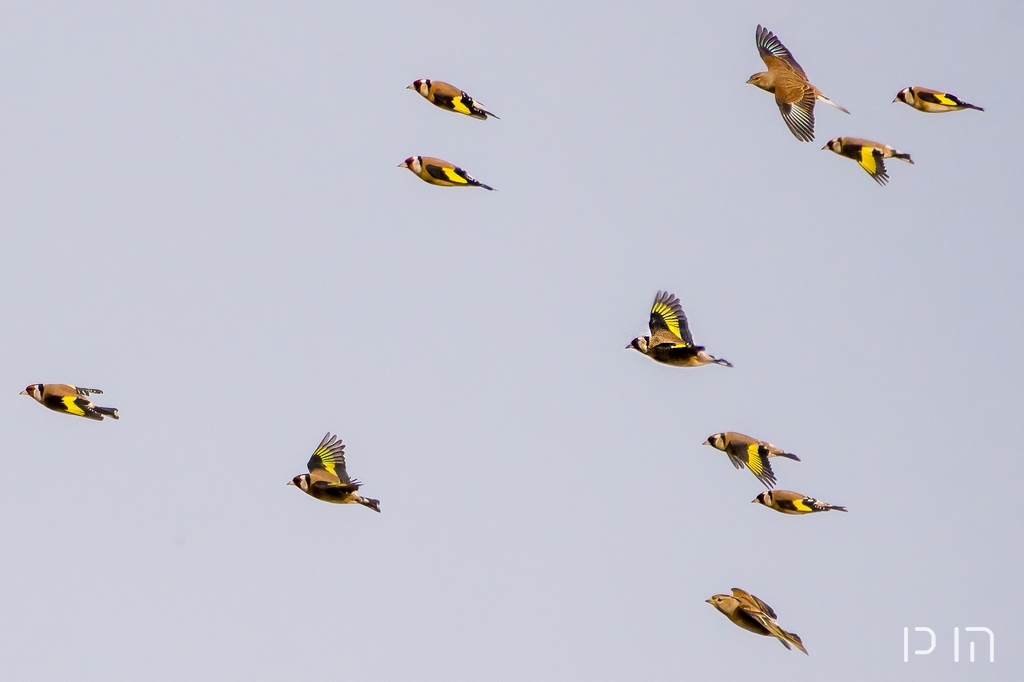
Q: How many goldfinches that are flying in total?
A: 9